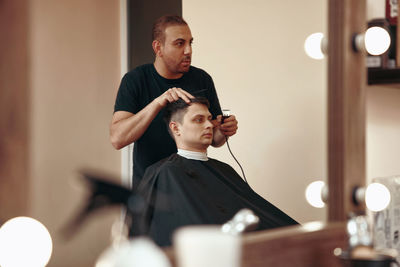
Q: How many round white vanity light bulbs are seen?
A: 5